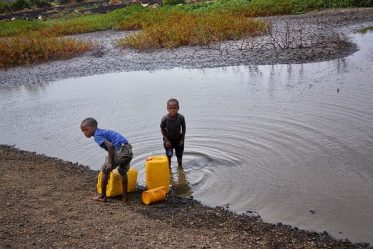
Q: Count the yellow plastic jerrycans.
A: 3